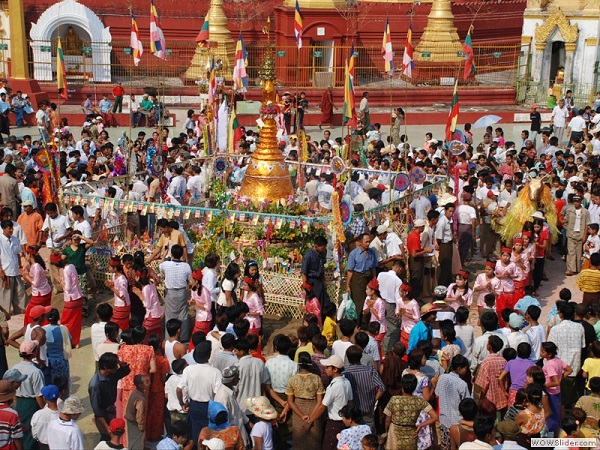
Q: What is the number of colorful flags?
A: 14